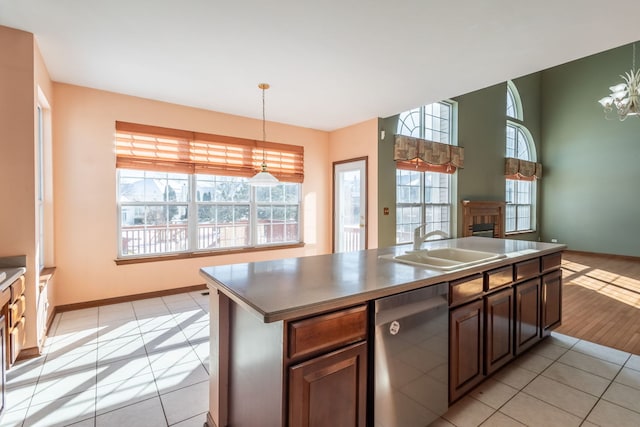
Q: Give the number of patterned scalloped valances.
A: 2